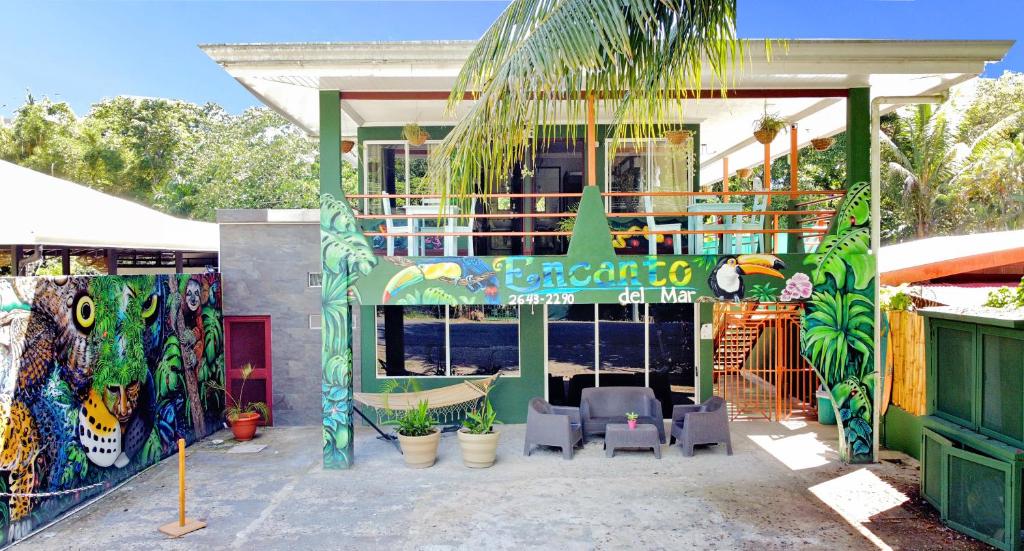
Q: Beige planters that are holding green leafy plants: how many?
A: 2